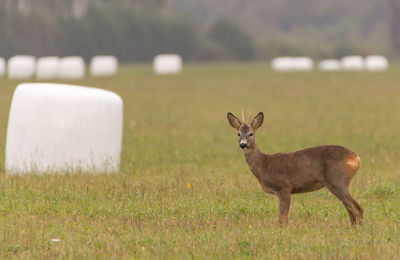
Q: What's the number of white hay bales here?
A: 12